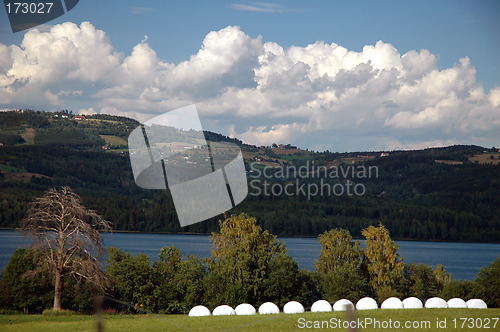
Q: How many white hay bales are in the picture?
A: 13